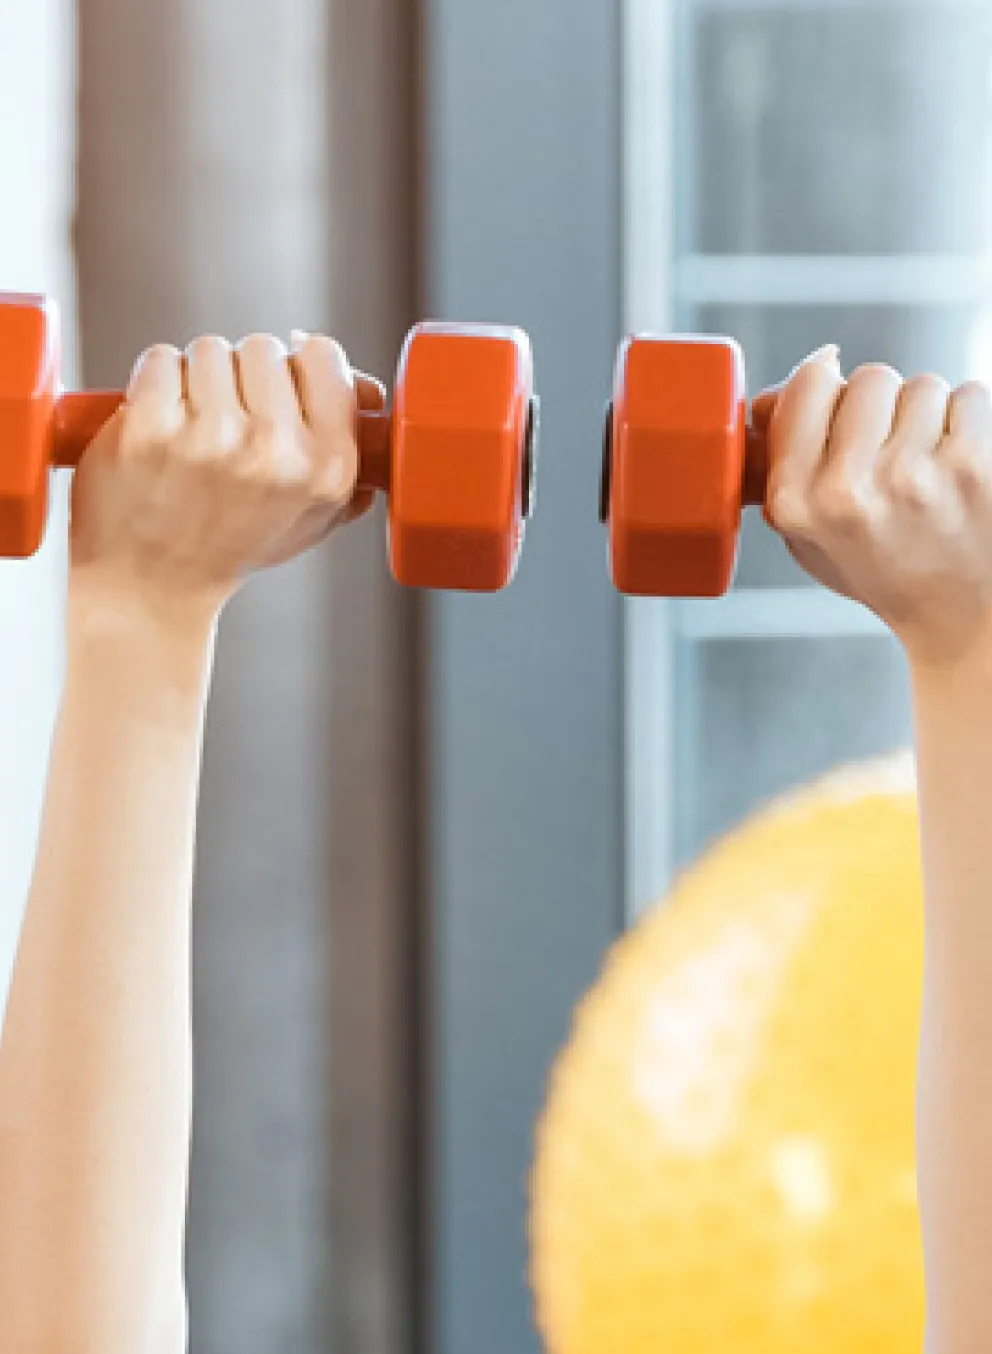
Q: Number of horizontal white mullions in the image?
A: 2